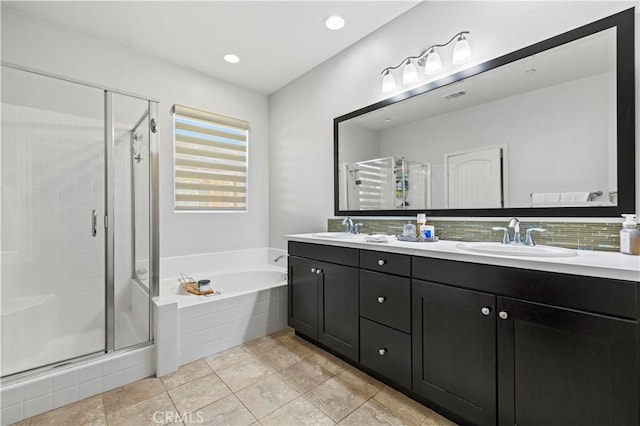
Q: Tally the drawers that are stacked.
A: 3